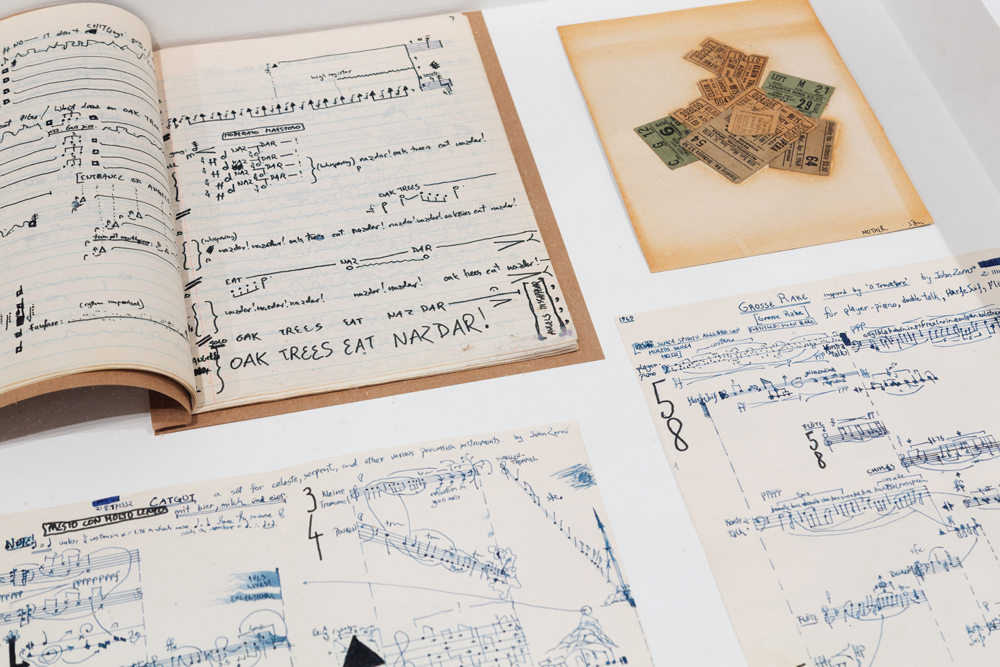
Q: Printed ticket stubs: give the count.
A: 11